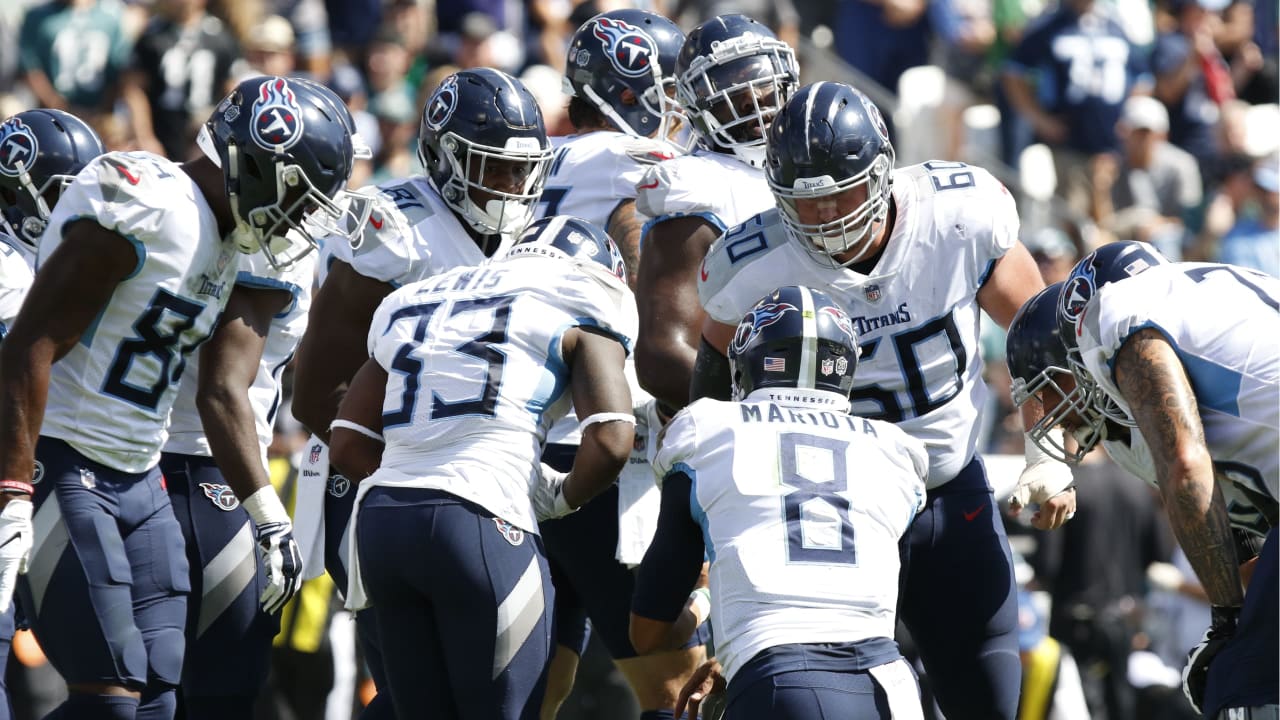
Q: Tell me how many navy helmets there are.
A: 11